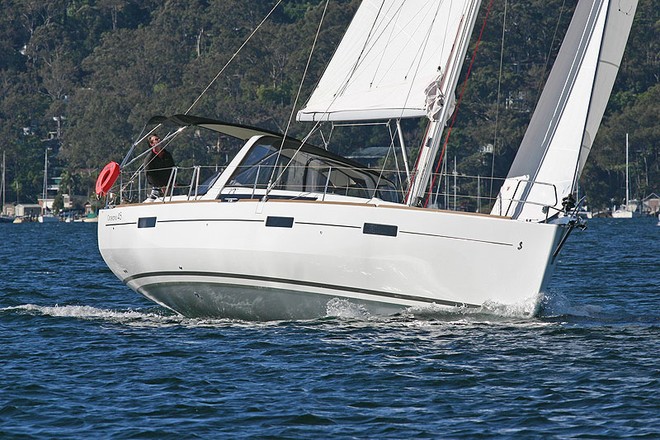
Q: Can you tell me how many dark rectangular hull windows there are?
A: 3